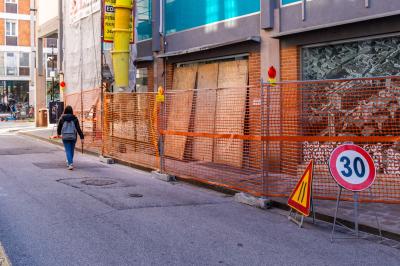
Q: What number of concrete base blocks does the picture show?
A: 3